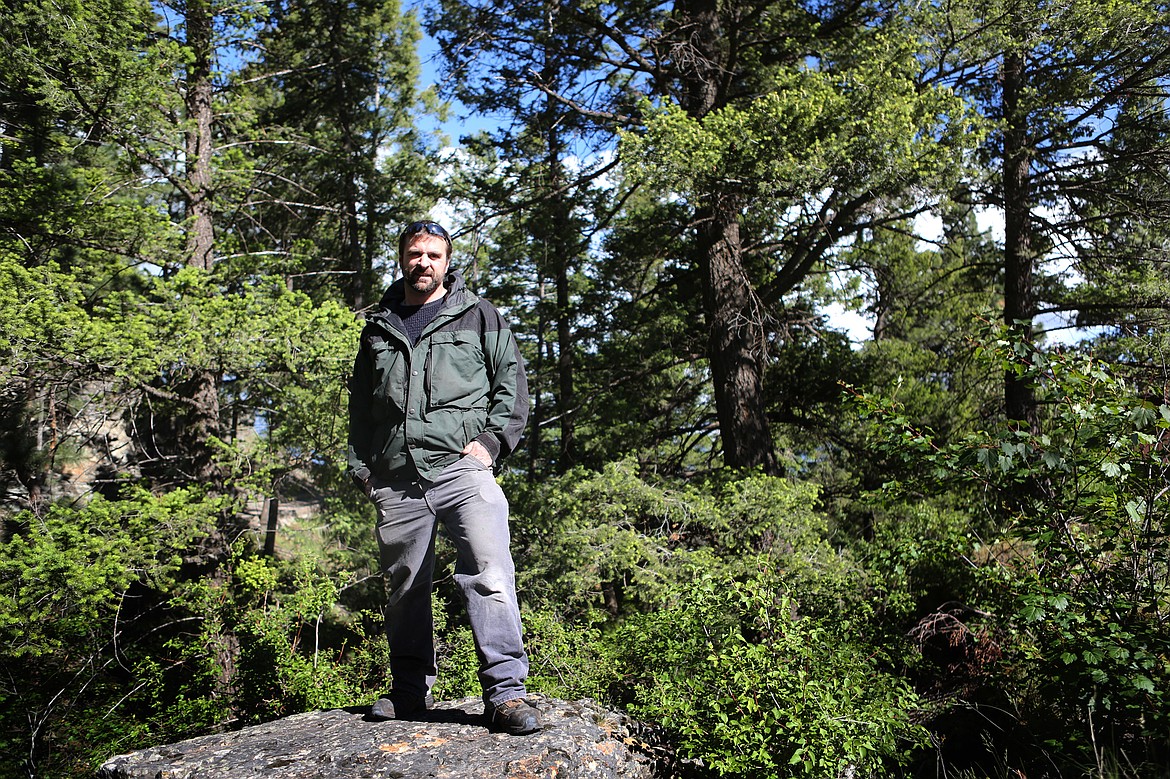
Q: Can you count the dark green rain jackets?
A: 1